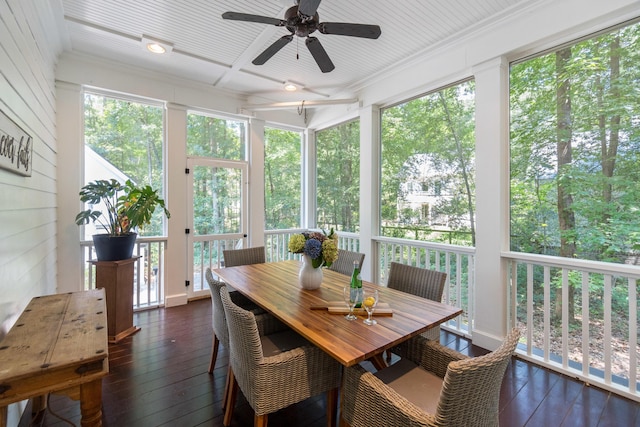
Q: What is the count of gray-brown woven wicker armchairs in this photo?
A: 6